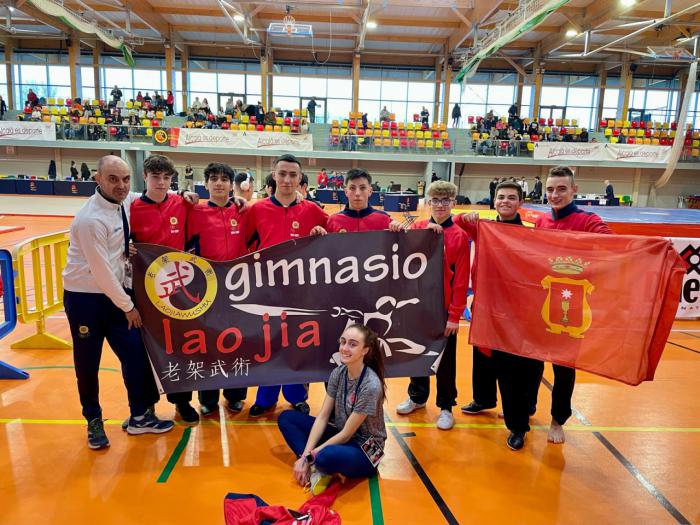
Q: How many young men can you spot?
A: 7